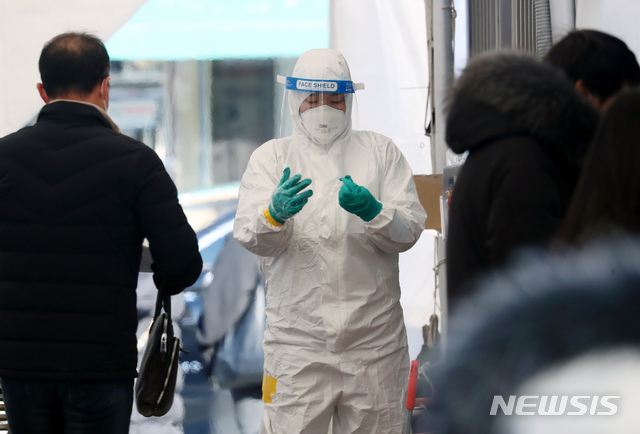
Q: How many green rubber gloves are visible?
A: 2